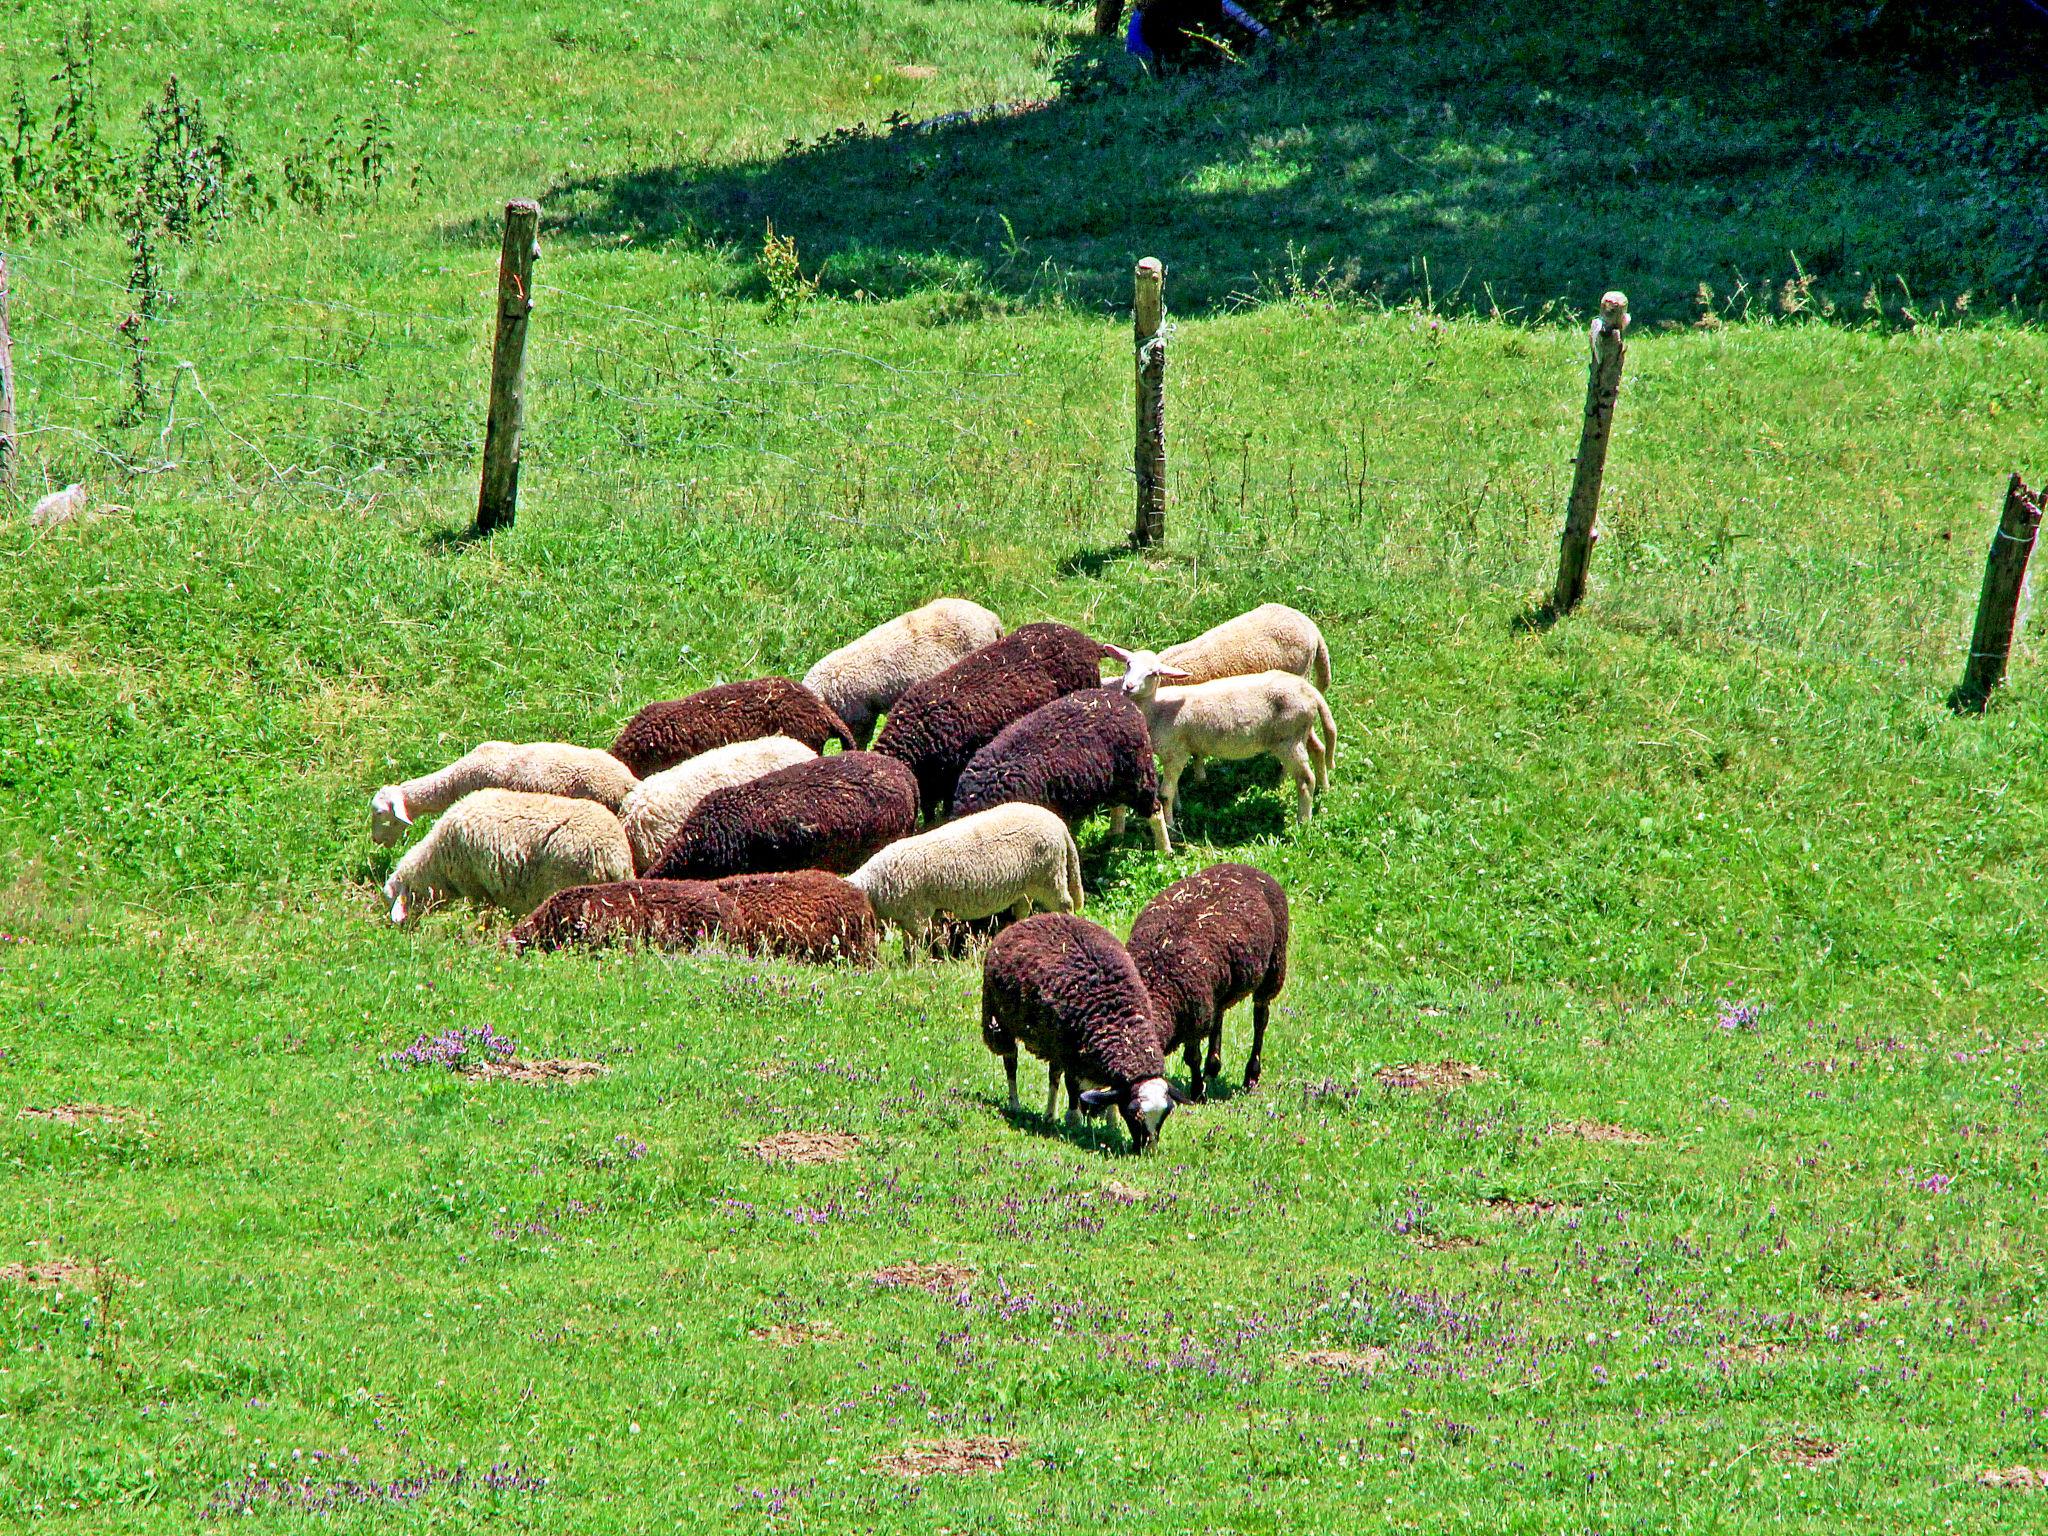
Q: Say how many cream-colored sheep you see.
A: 7